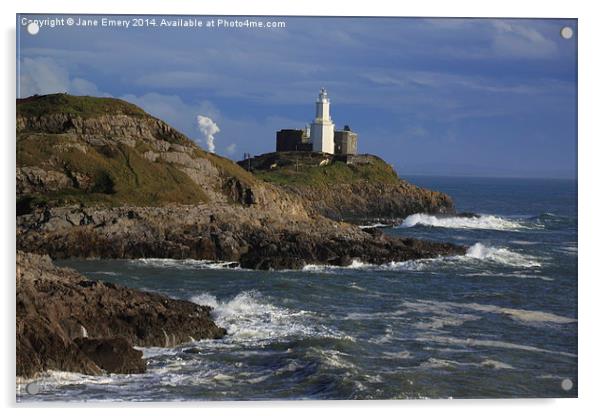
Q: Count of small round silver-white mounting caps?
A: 4